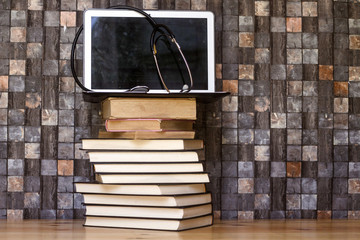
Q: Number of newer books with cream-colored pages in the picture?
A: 8